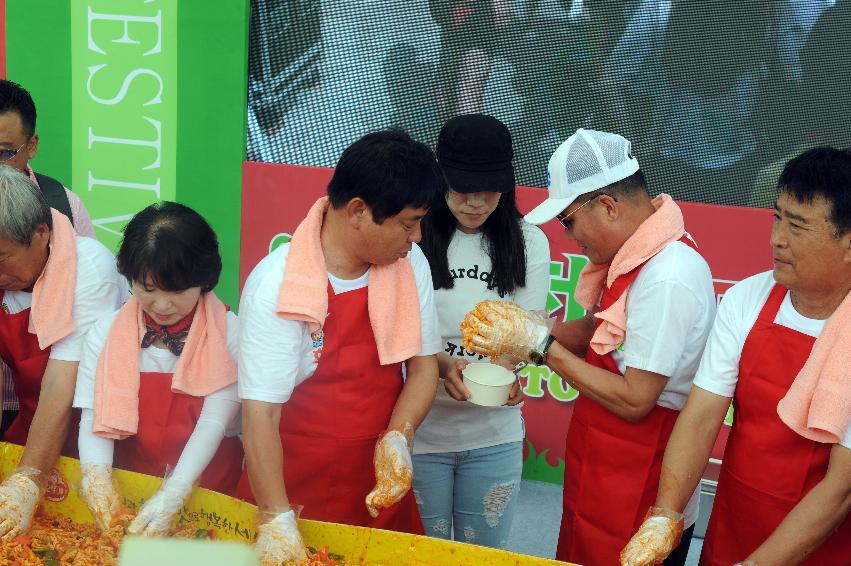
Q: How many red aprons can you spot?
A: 5